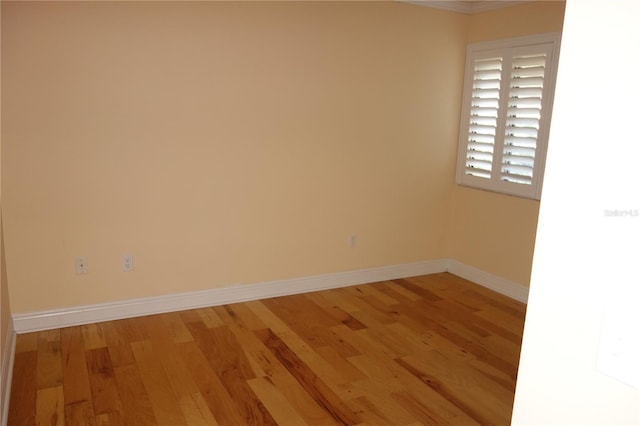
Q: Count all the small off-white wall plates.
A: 3